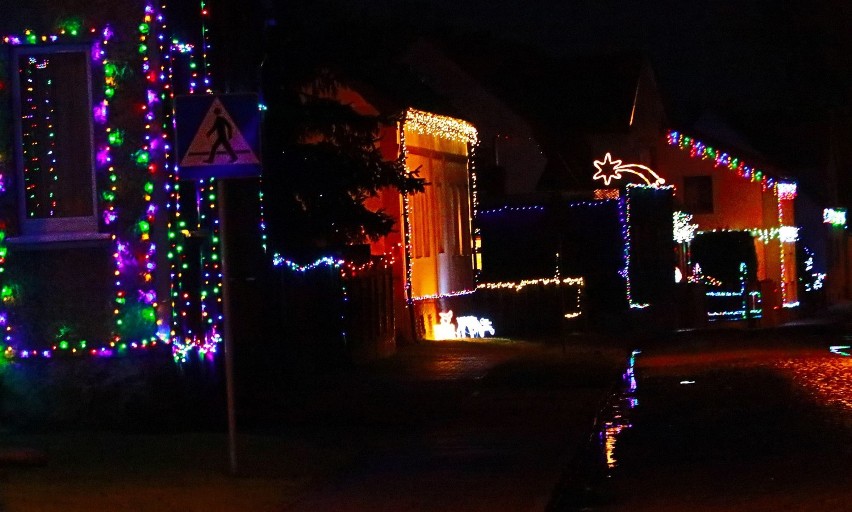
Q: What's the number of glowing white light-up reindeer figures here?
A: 2